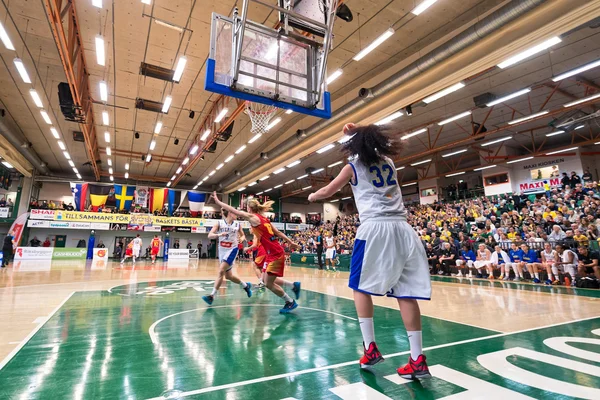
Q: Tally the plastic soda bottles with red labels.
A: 0